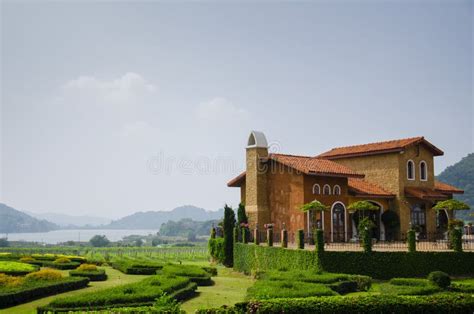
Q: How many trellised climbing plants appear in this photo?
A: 3